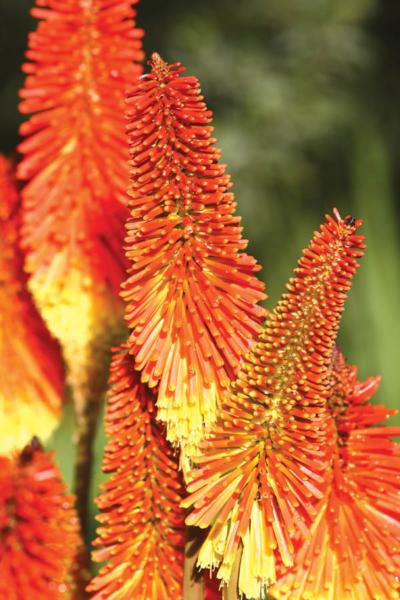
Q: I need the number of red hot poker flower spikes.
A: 7